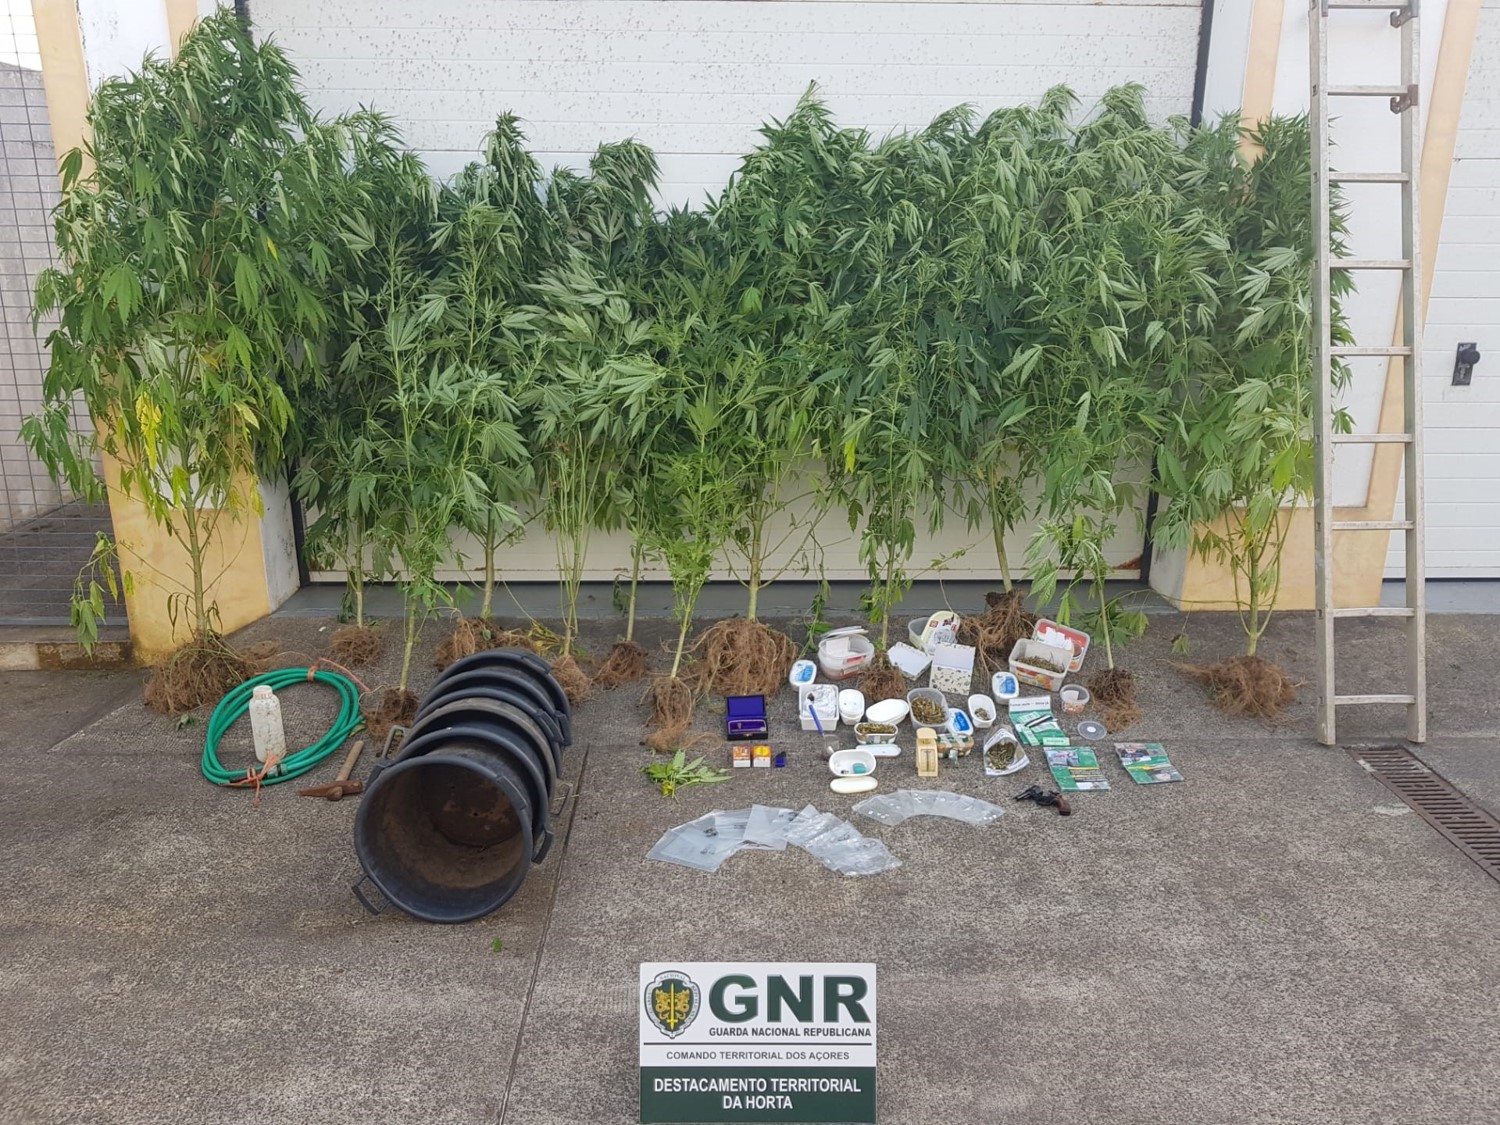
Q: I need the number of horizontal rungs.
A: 9